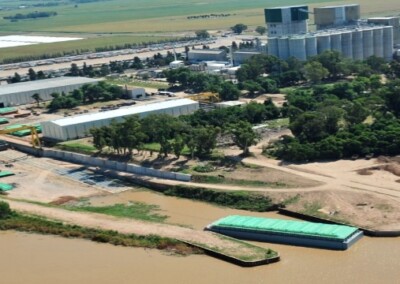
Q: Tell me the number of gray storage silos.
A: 11